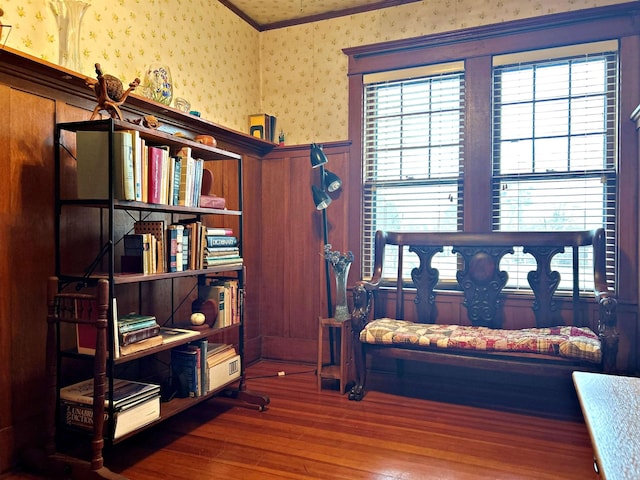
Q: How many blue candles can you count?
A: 0